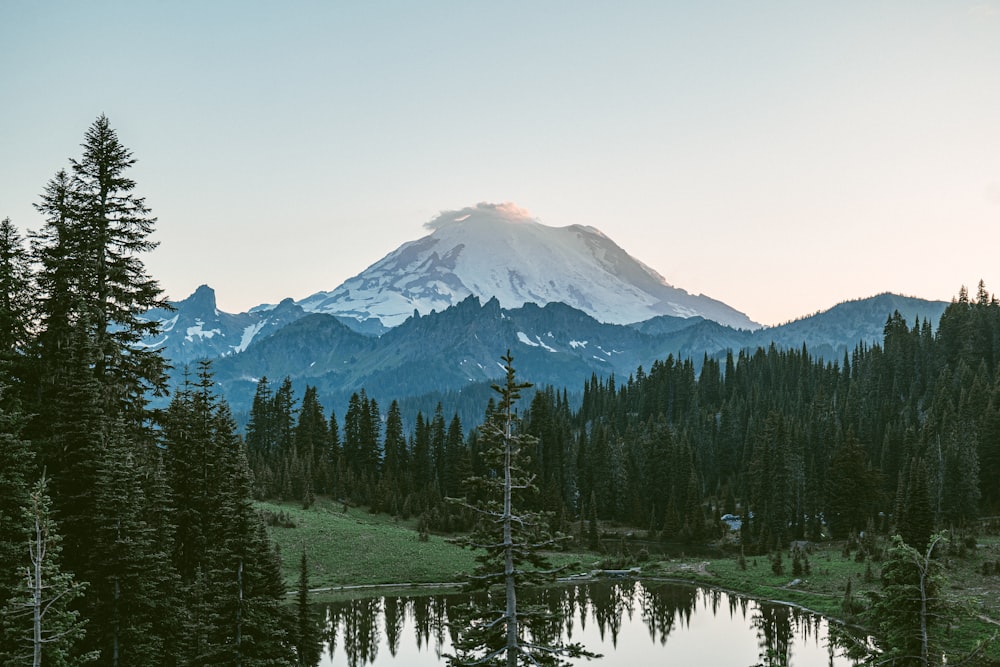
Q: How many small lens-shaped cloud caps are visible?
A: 1